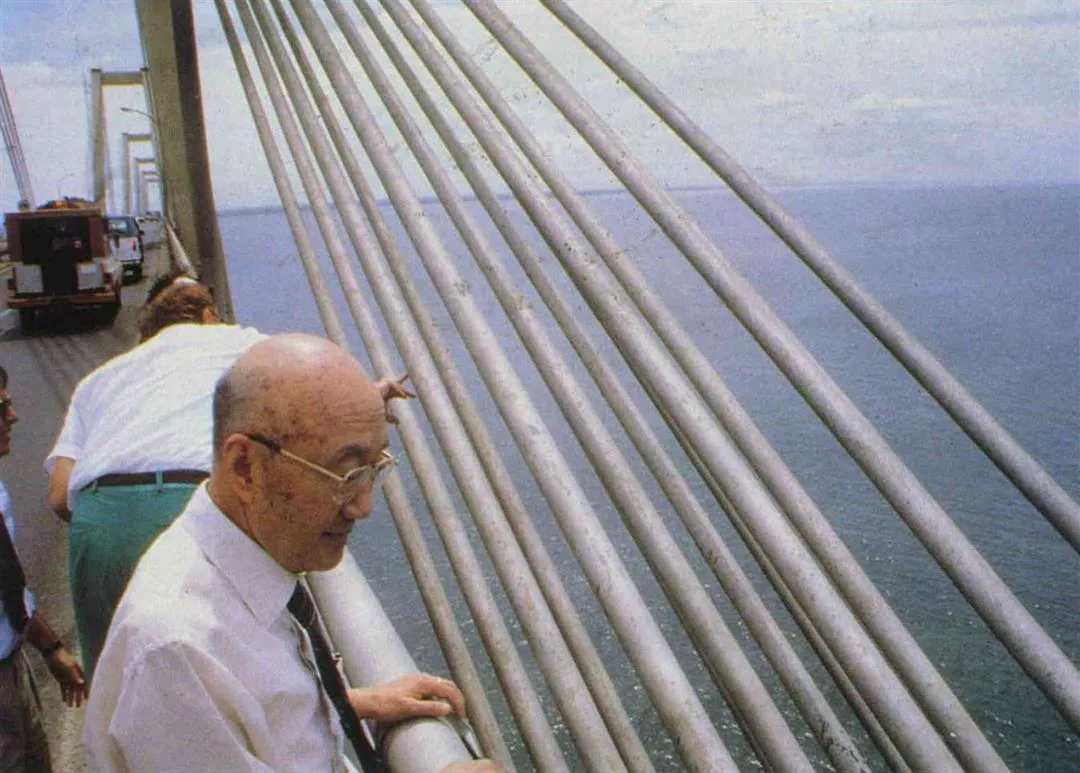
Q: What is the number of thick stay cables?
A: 11